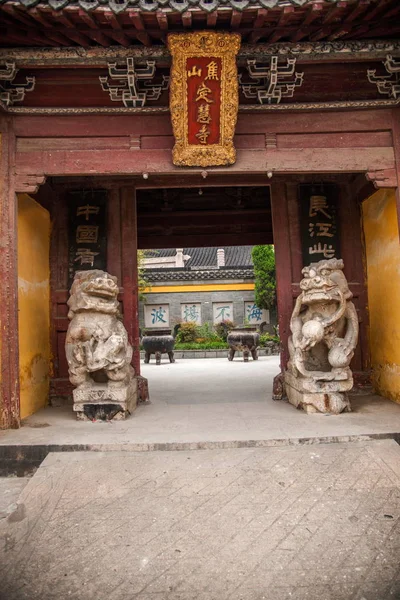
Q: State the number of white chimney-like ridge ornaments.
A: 2